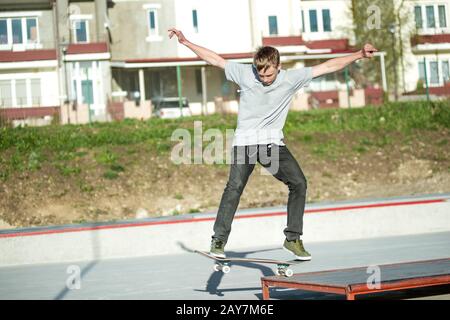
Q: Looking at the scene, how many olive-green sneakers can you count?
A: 2